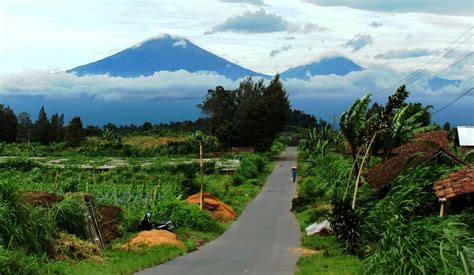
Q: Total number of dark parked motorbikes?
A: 1